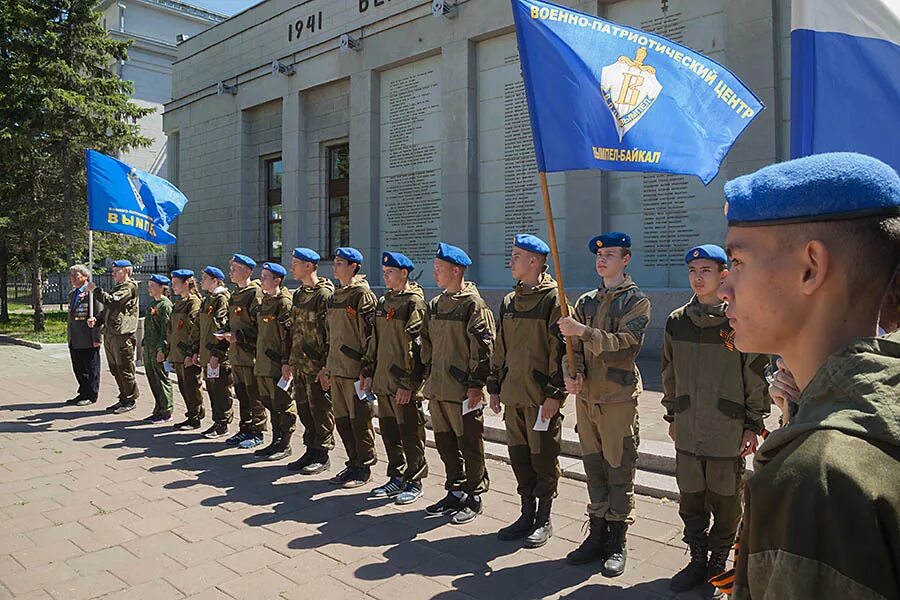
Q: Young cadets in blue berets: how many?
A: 14